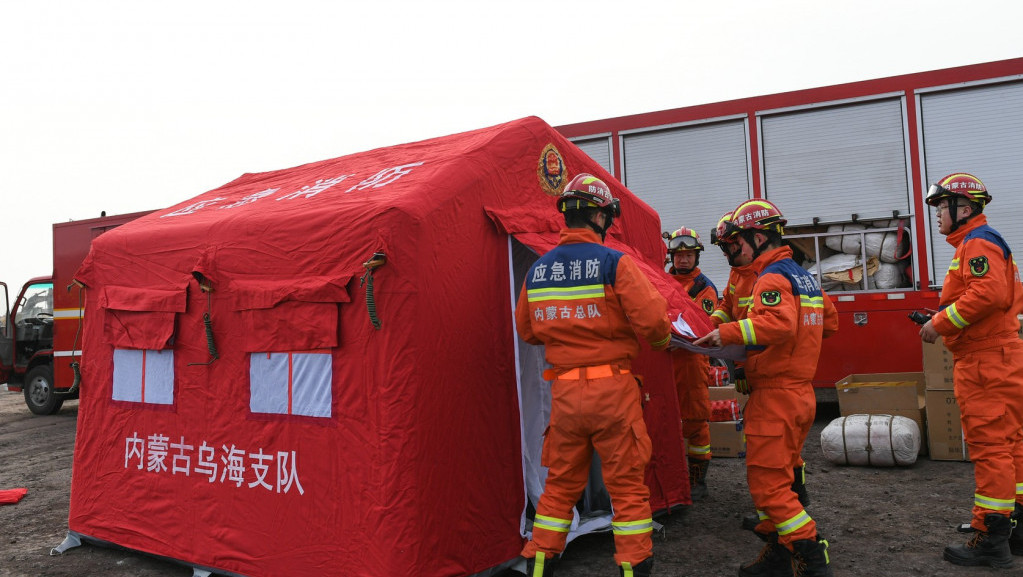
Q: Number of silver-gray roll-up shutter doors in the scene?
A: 4